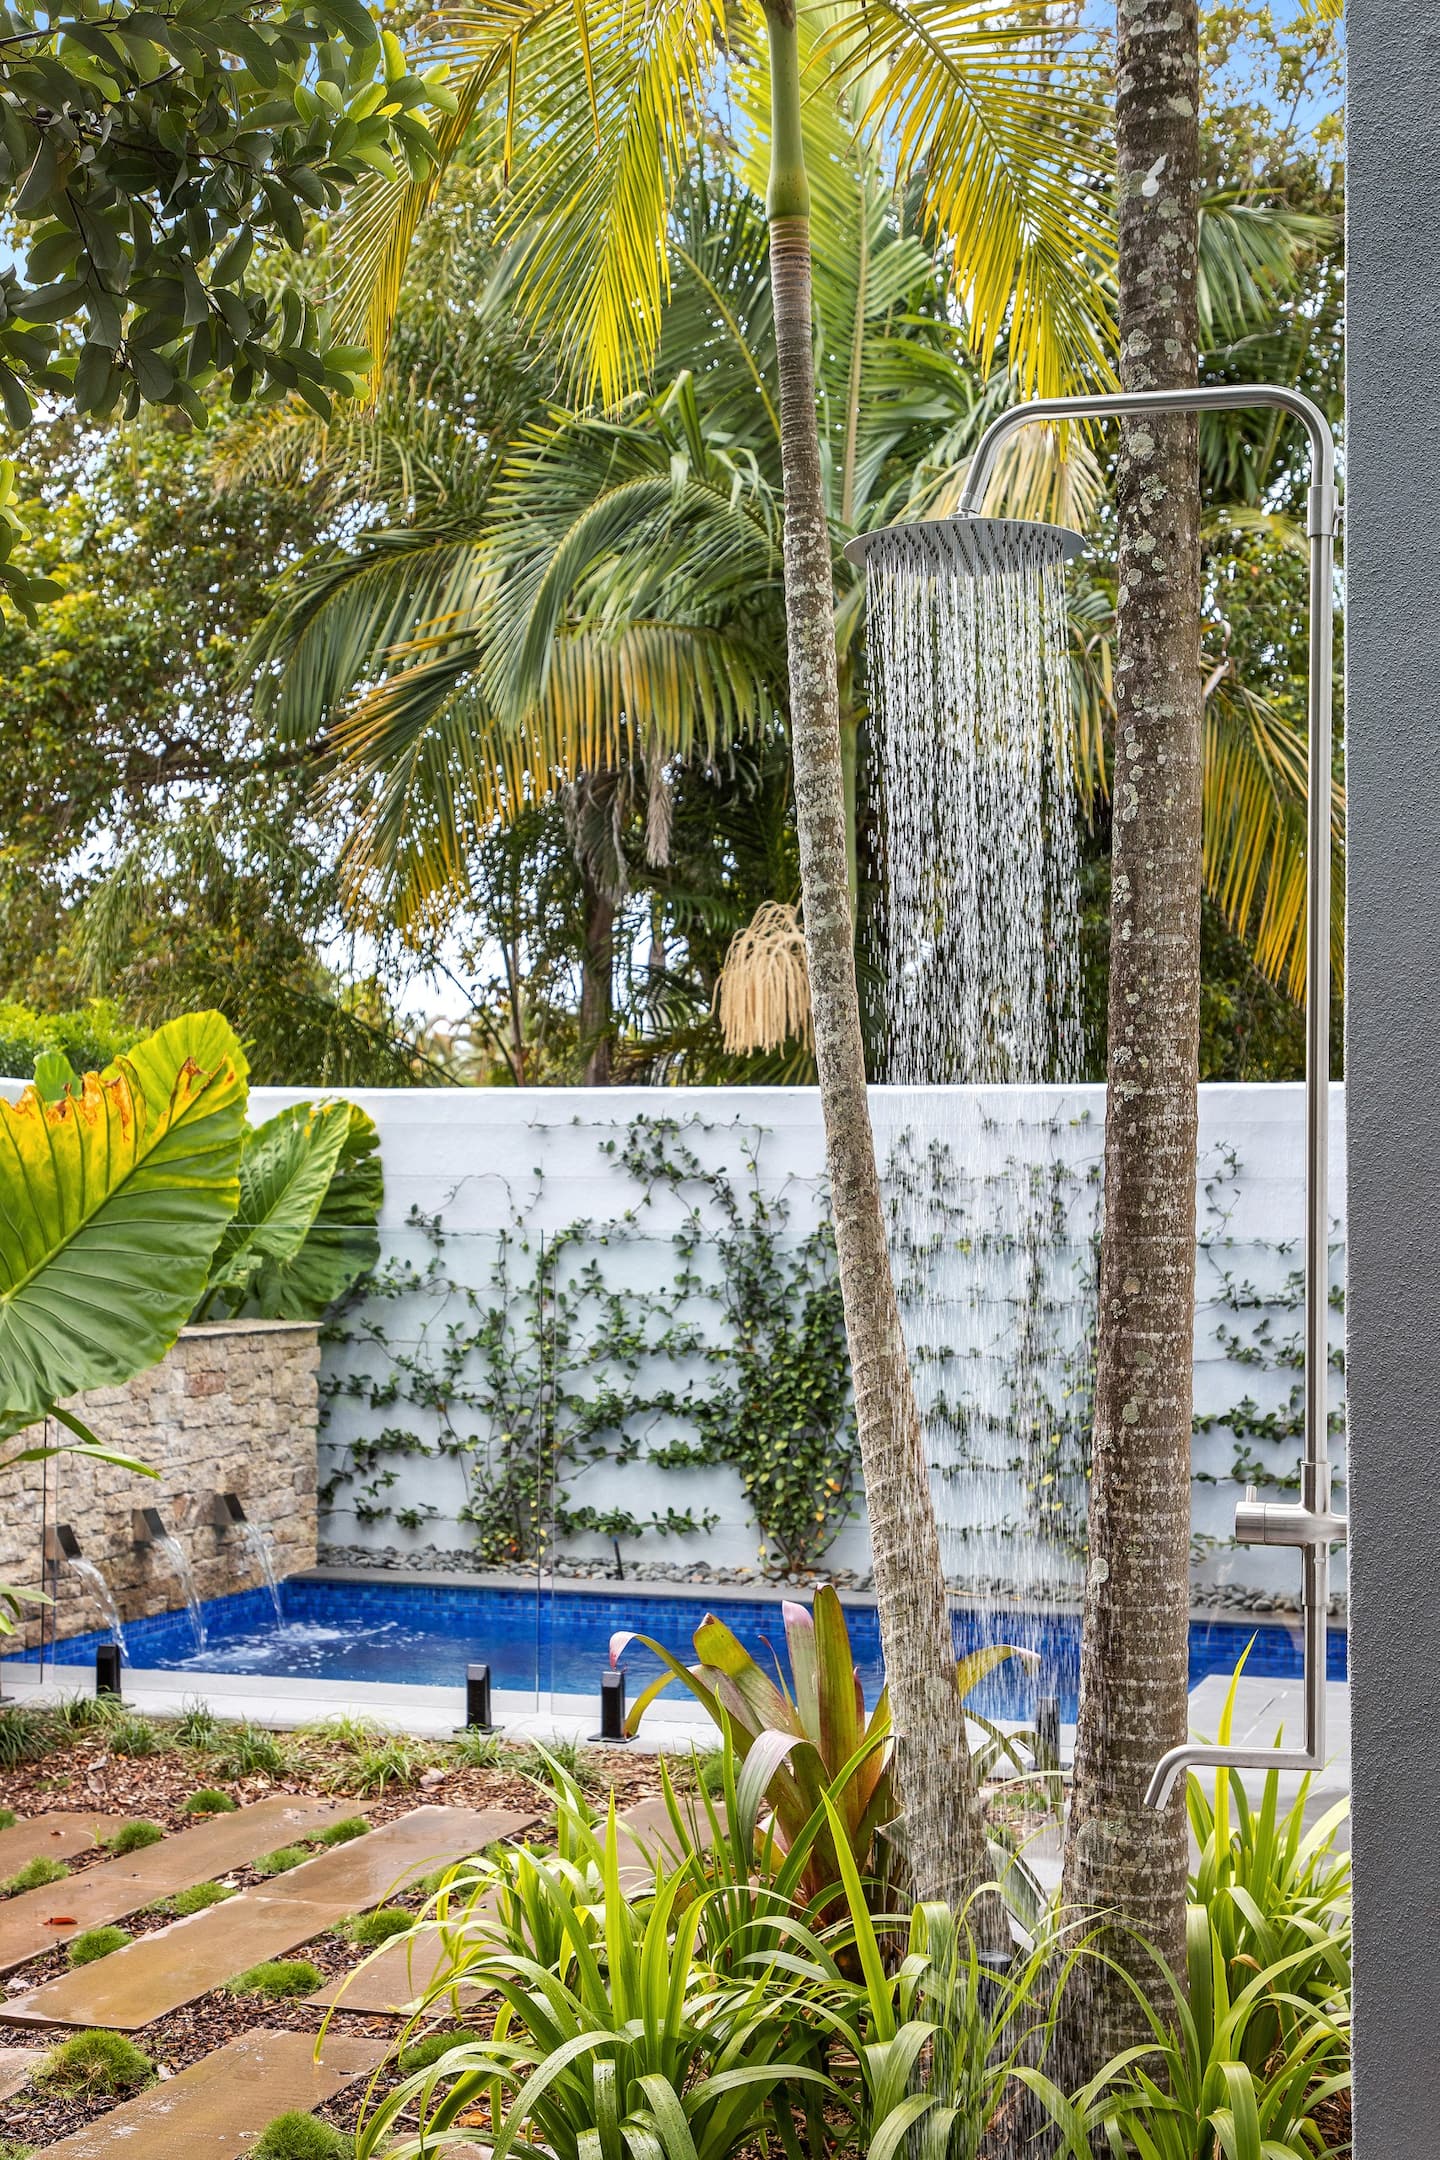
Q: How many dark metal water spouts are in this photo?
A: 3